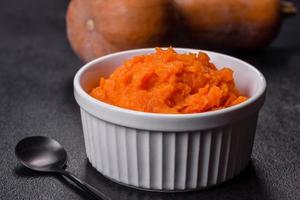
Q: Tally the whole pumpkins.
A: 1